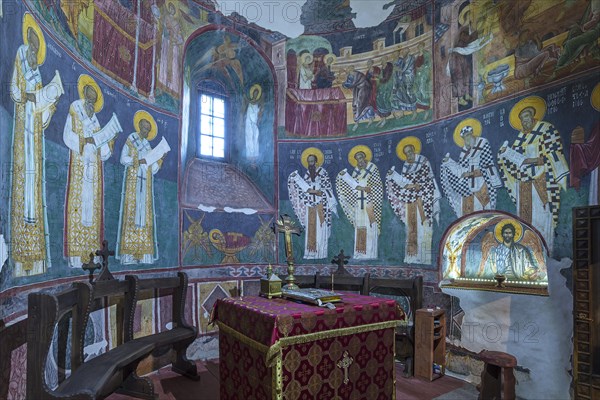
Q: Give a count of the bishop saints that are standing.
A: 8